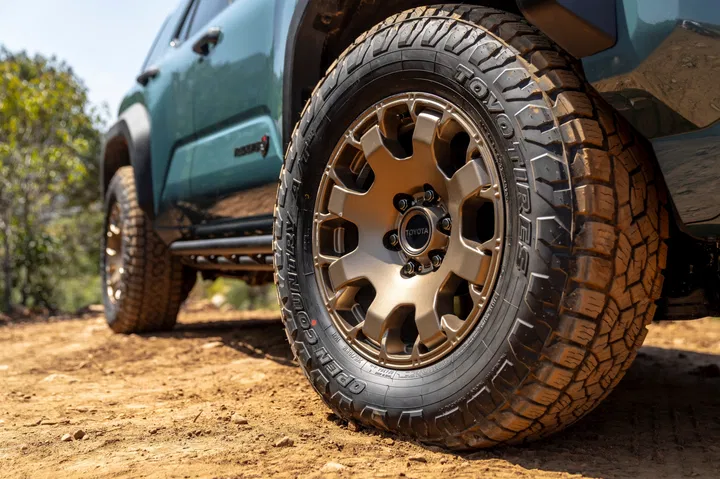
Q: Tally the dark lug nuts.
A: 6